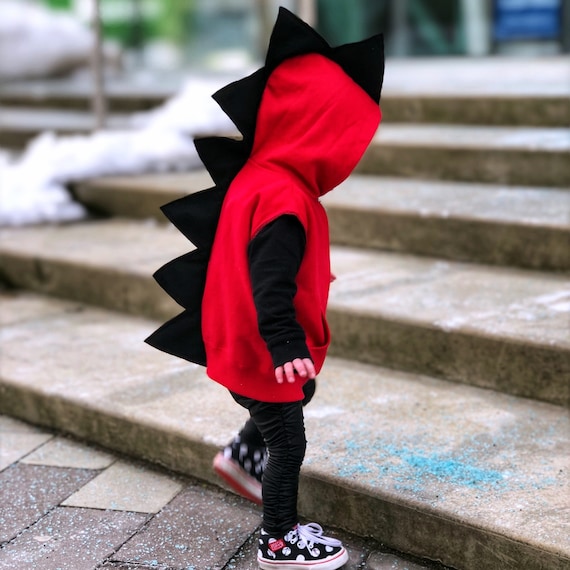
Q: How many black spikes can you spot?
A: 7